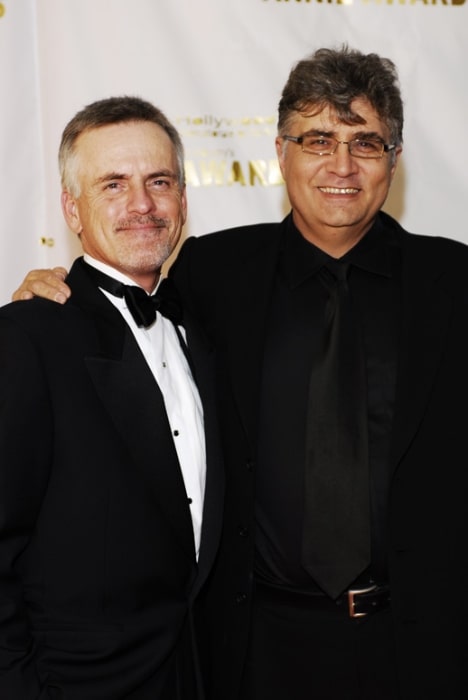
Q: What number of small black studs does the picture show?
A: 3